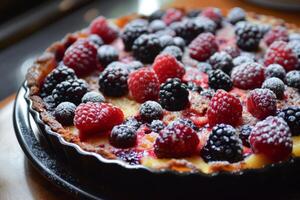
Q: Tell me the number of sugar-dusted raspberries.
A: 15